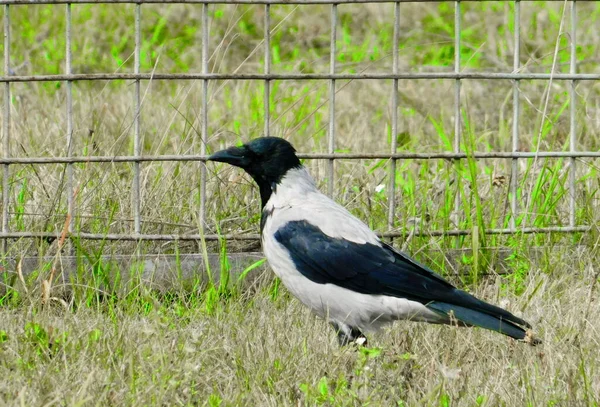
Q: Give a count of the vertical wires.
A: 10